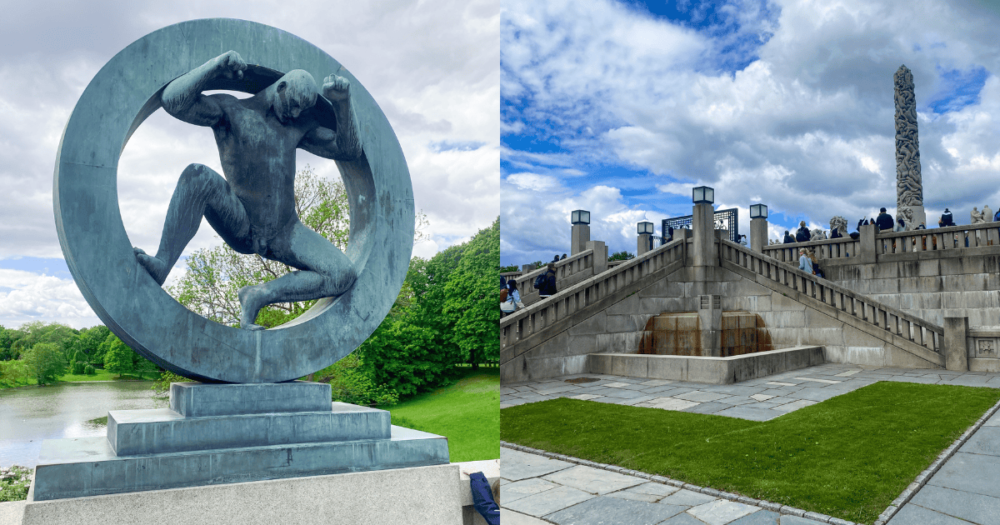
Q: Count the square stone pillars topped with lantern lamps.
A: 4